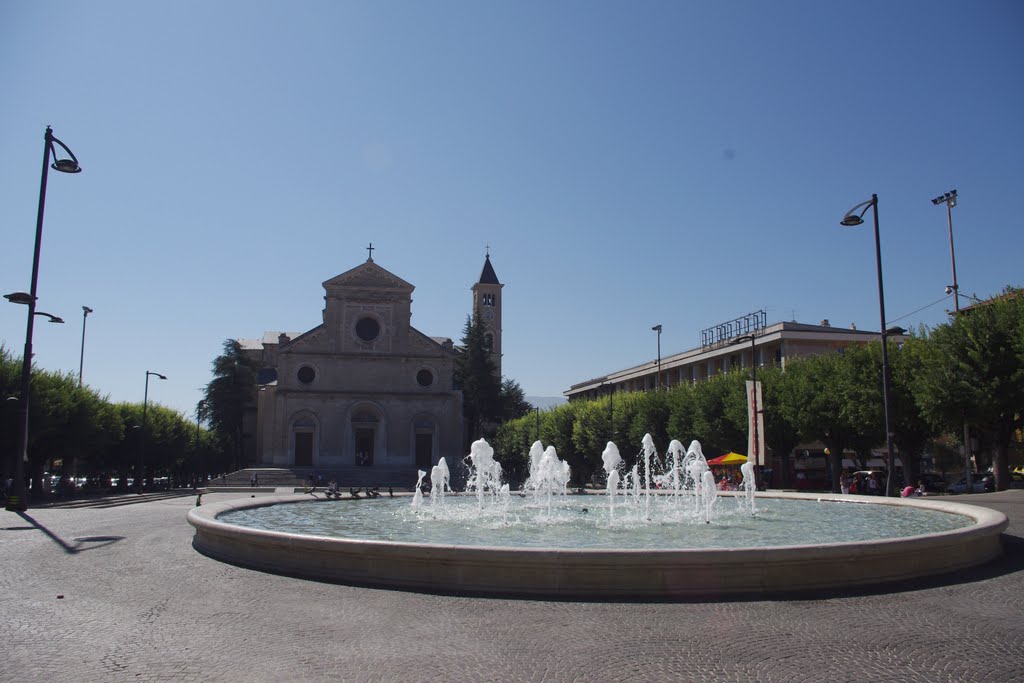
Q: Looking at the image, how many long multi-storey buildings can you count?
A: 1